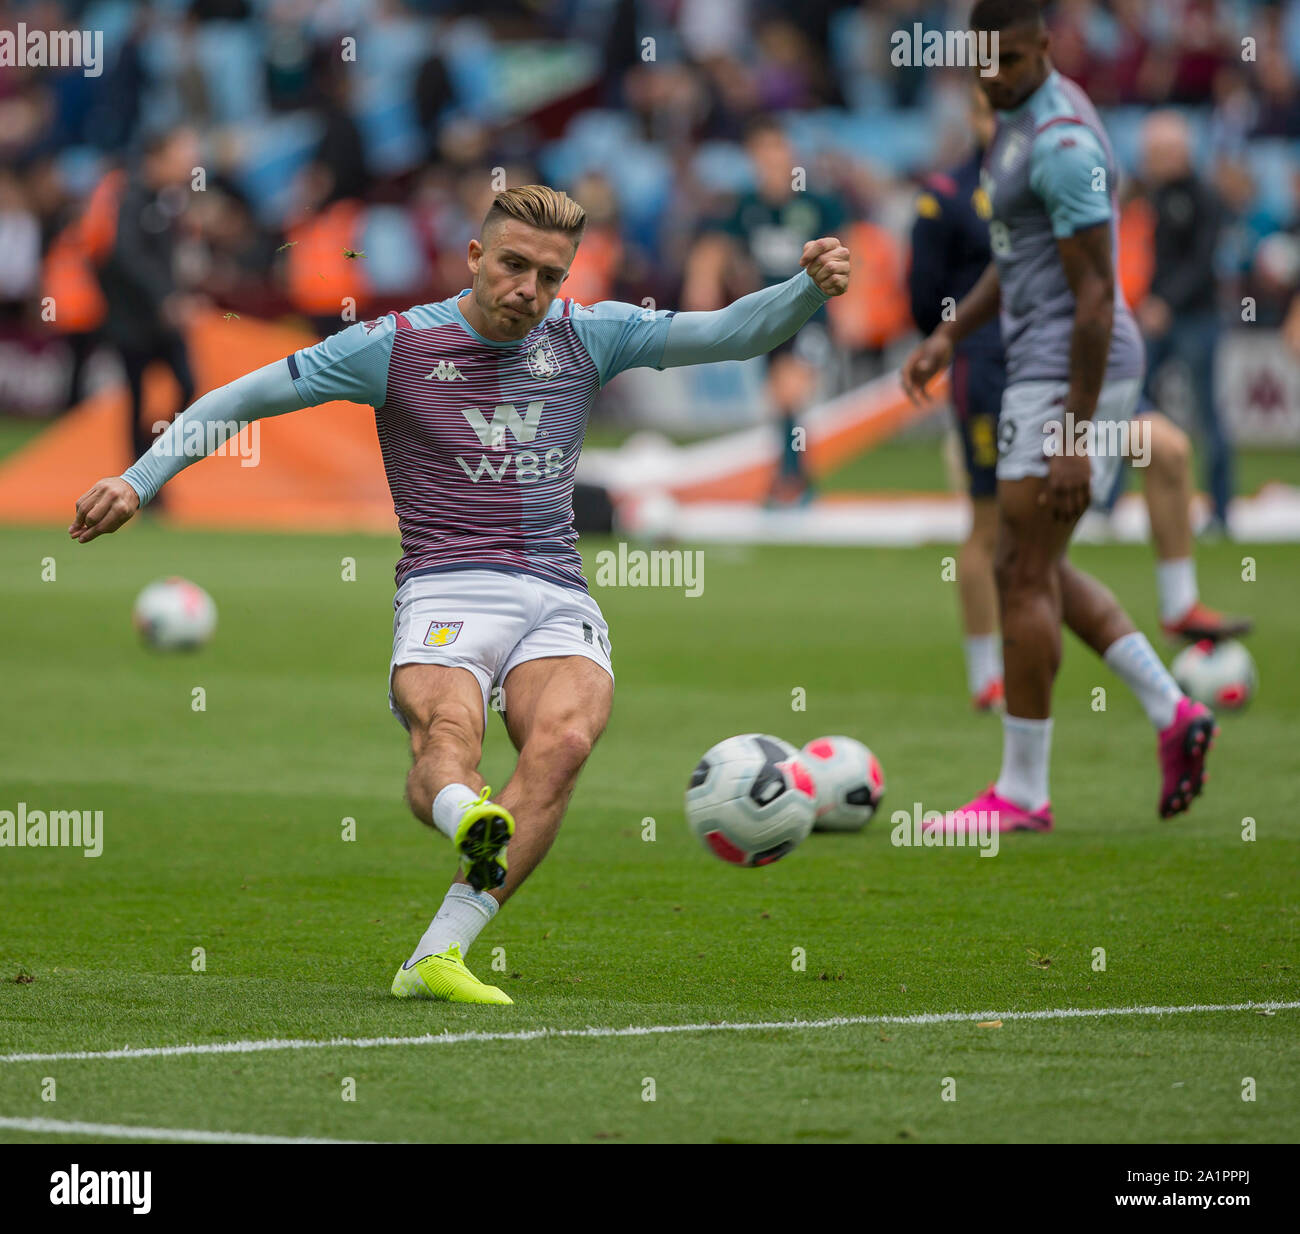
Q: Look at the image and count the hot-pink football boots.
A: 2